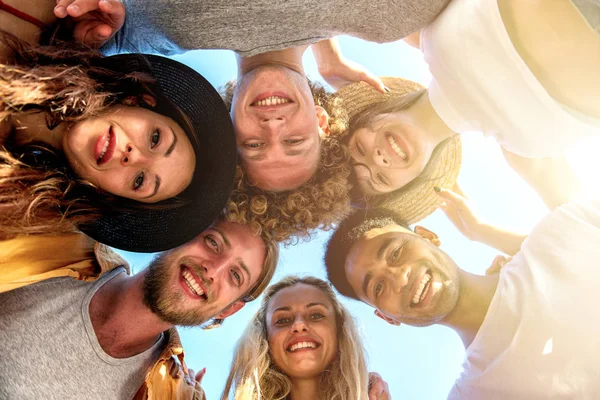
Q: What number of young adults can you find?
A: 6